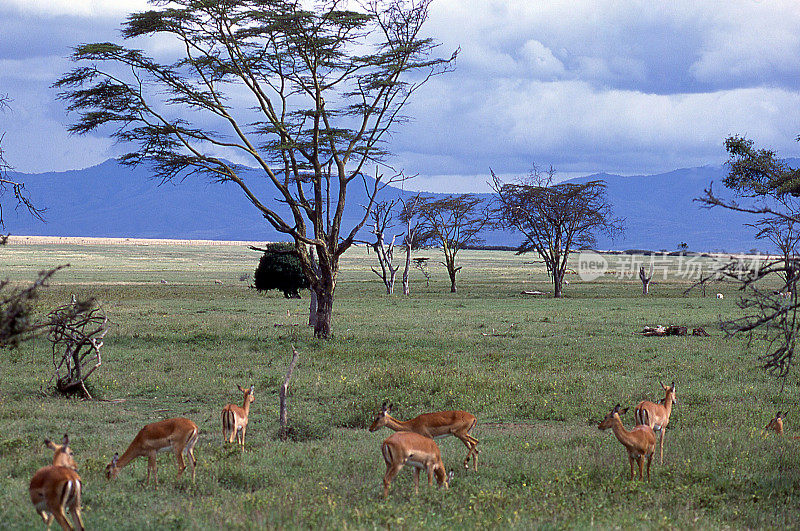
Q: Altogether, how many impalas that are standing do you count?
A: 7